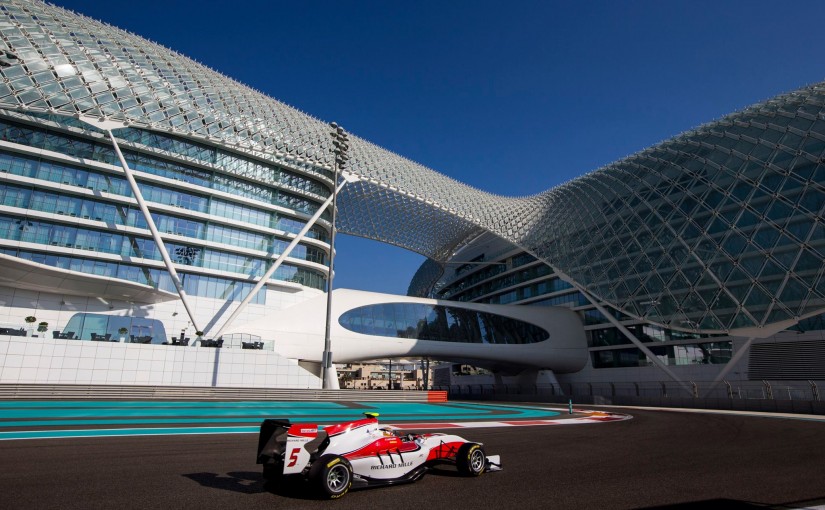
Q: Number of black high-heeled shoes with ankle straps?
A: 0